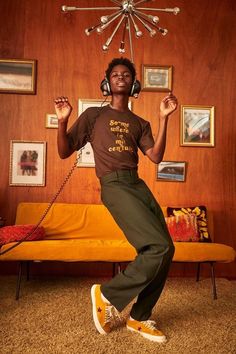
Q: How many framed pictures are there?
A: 7